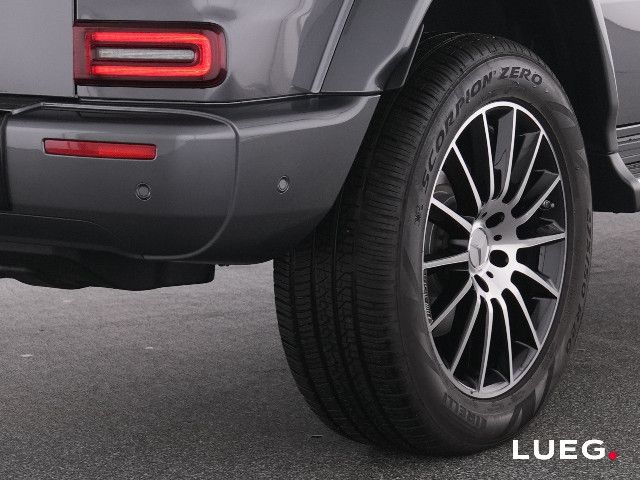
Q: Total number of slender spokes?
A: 14